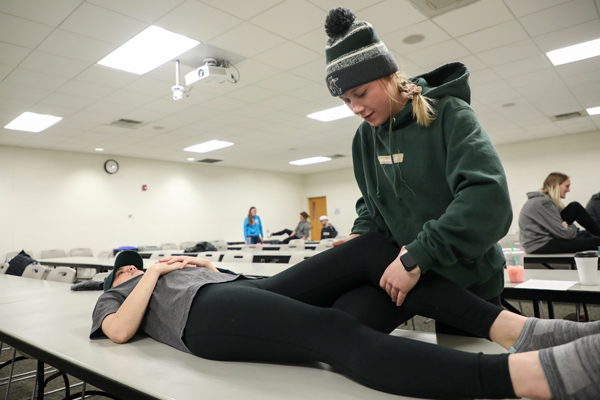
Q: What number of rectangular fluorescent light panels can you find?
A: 7